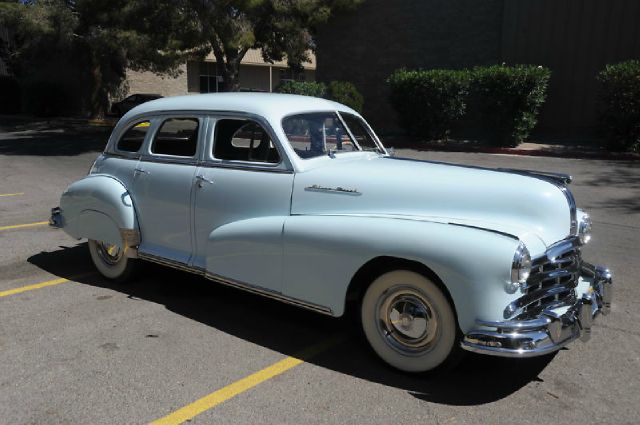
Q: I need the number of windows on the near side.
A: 3